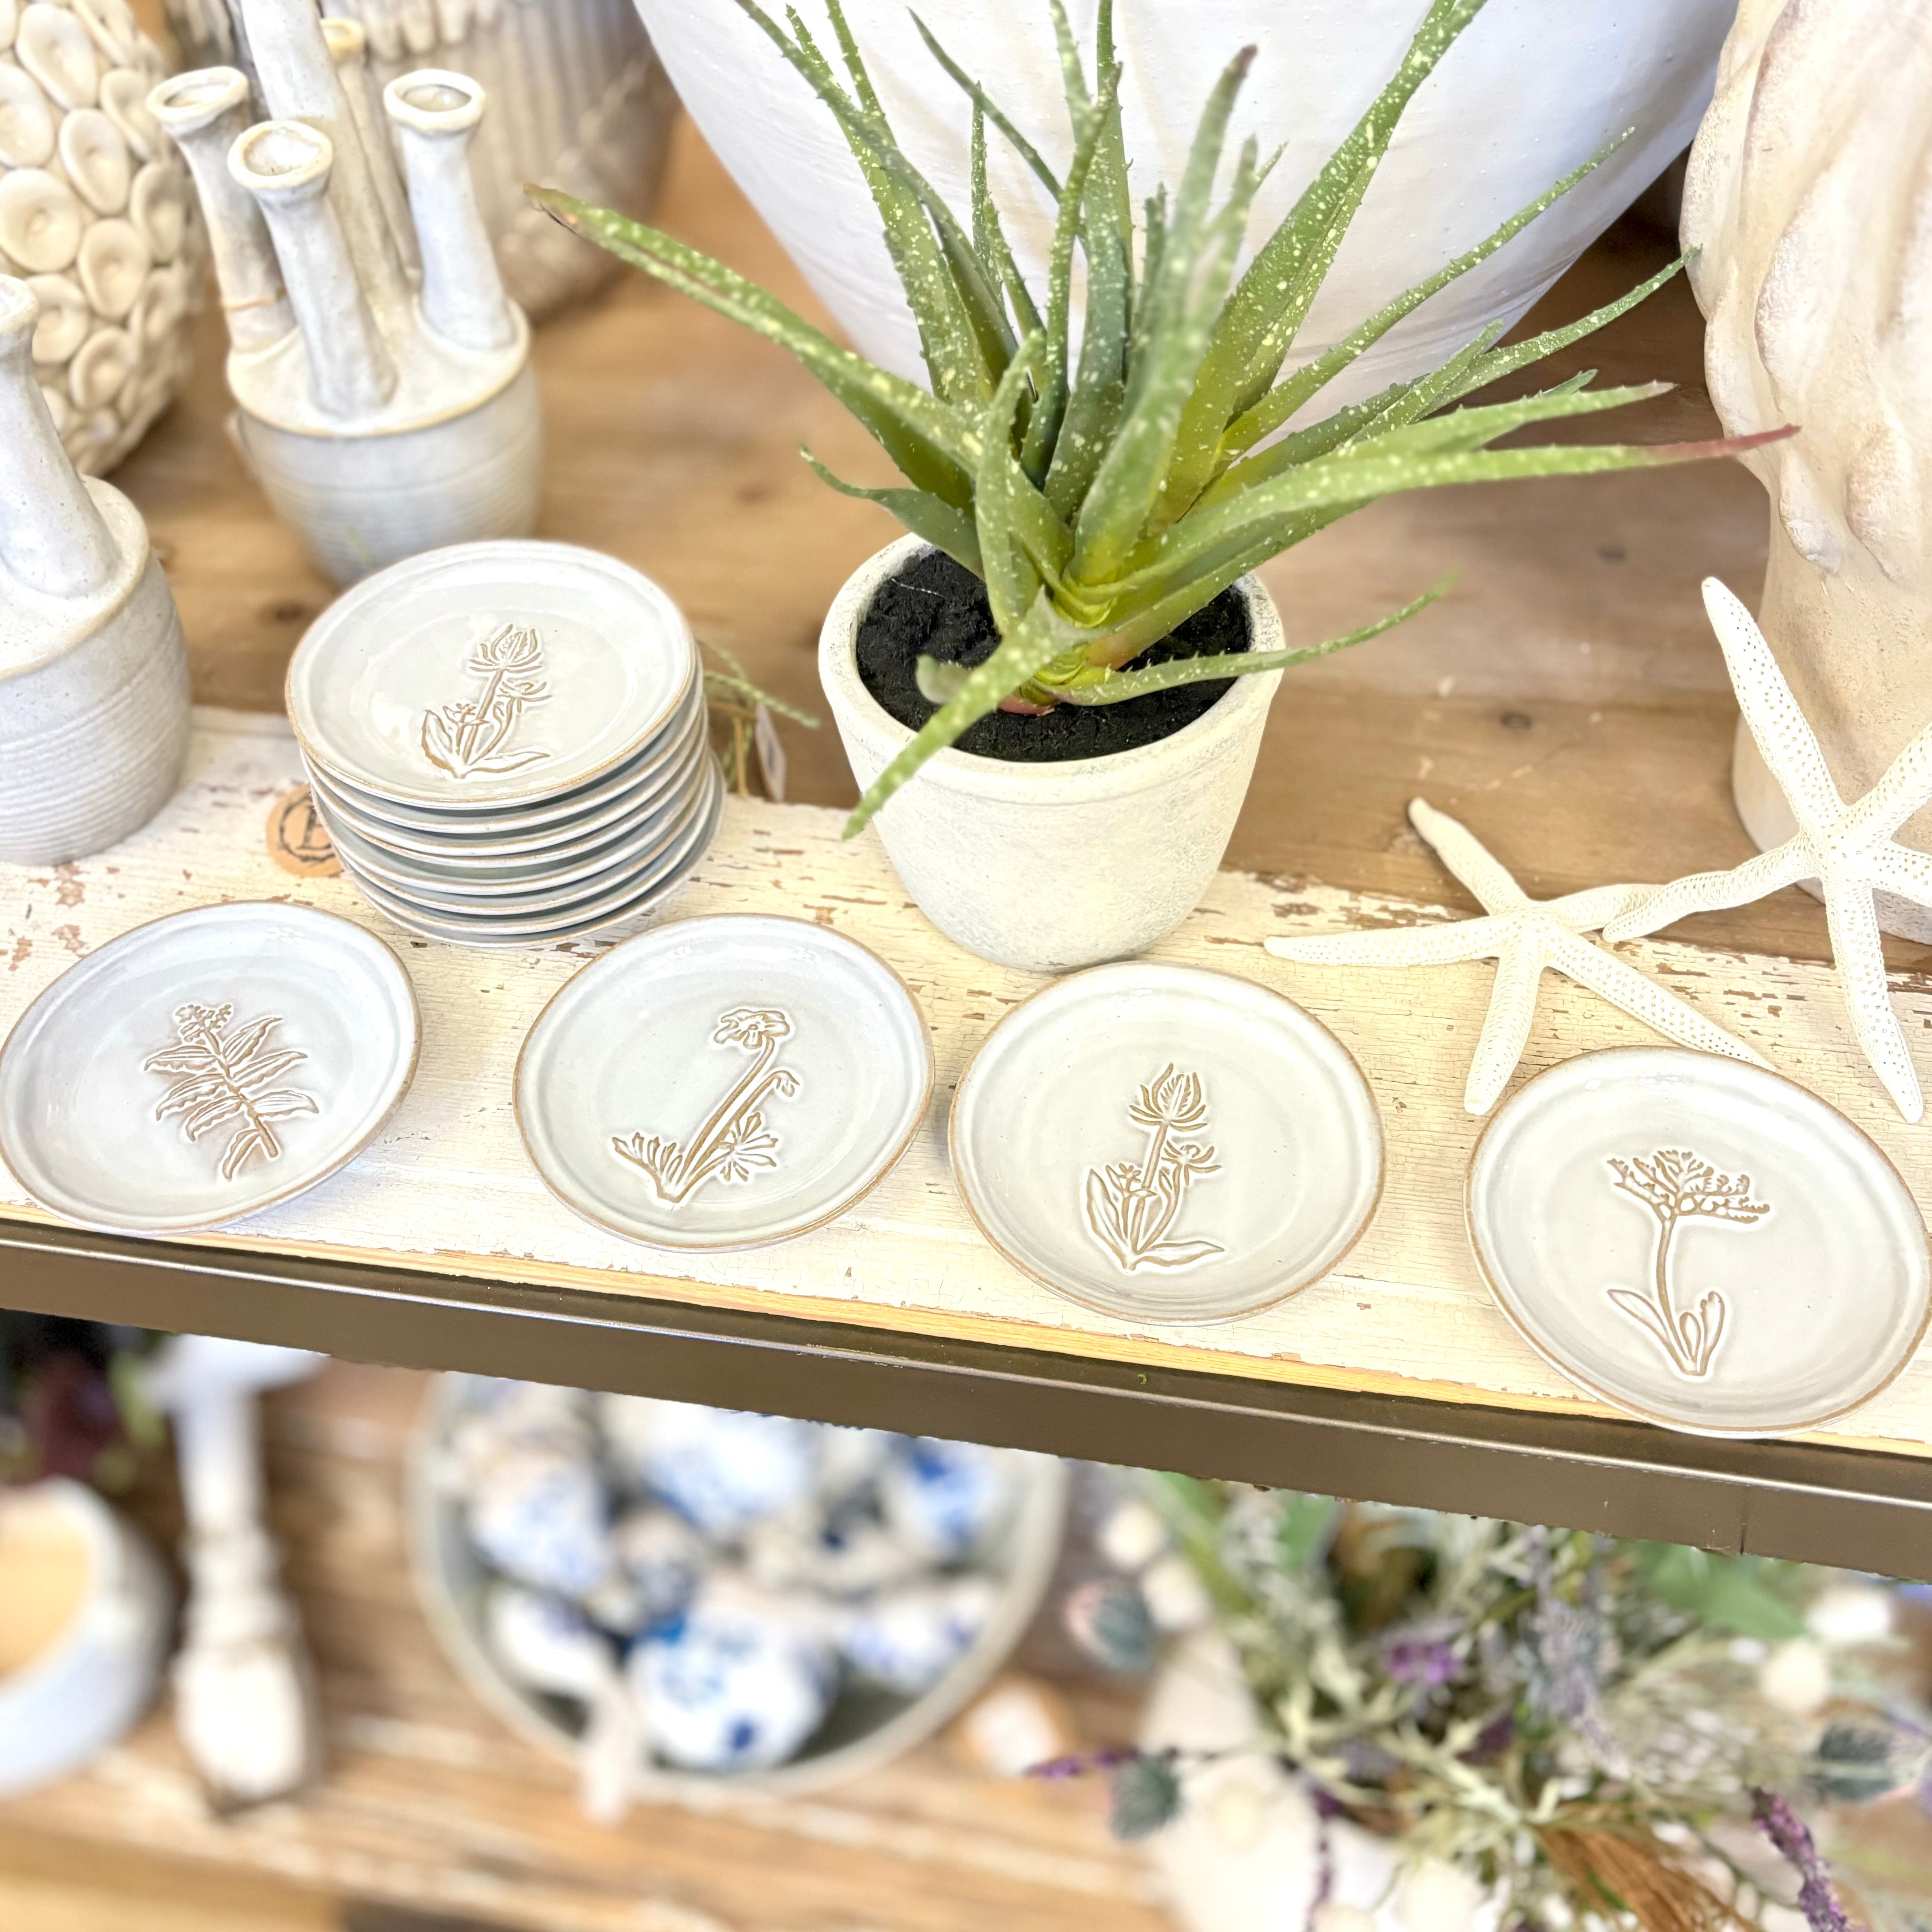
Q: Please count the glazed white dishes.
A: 12